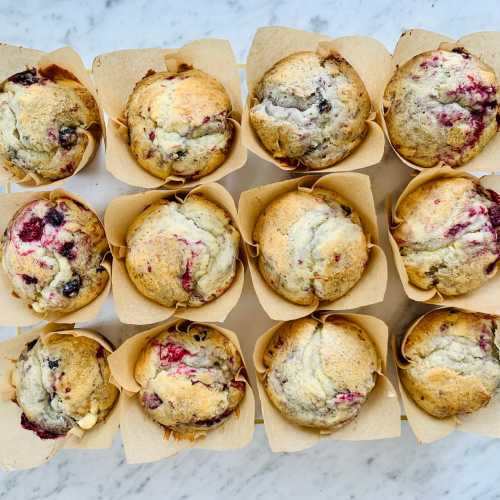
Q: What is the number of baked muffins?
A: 12